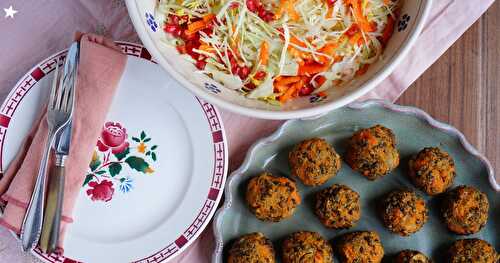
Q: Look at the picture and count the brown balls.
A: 12